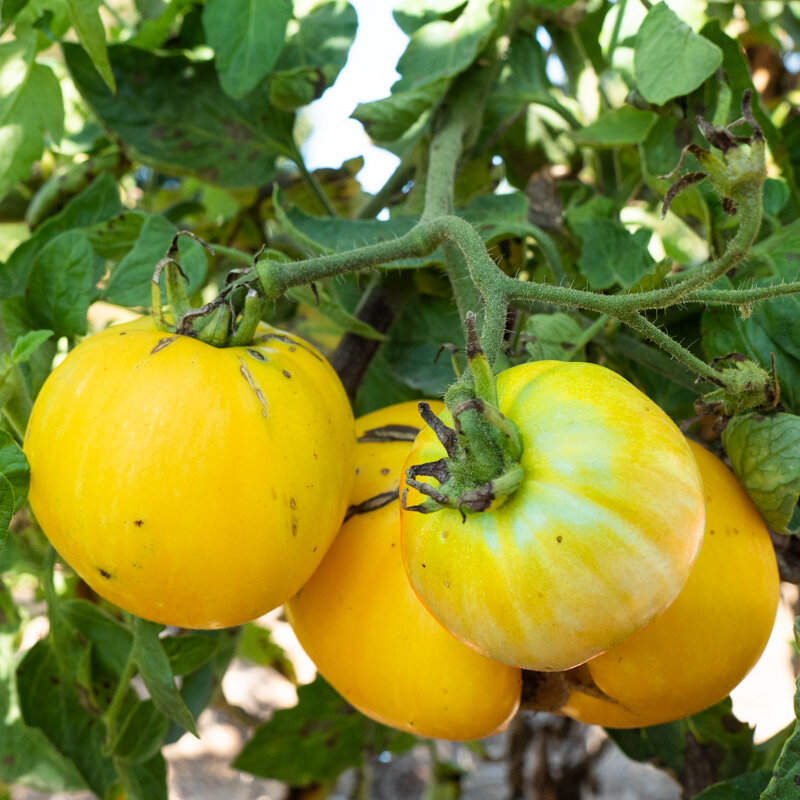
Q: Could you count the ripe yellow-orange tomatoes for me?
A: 3